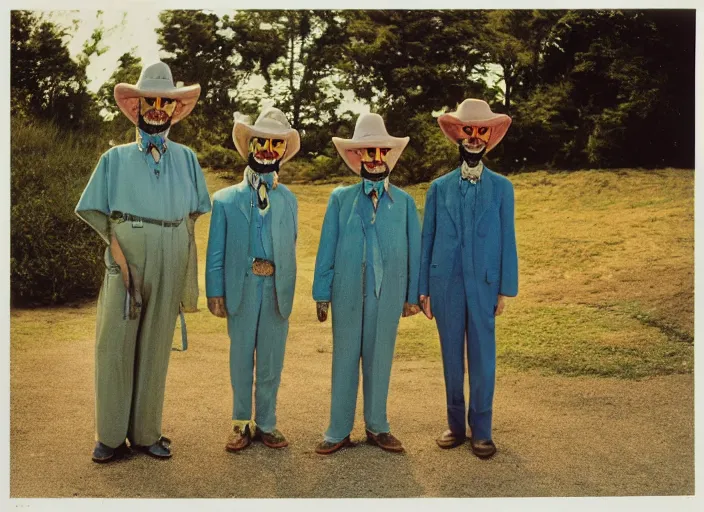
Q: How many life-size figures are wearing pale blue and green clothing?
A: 1